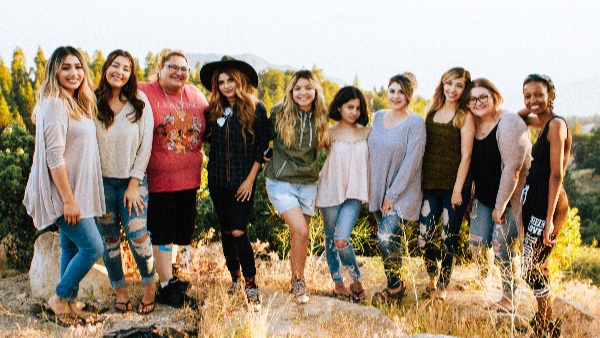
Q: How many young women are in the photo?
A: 10